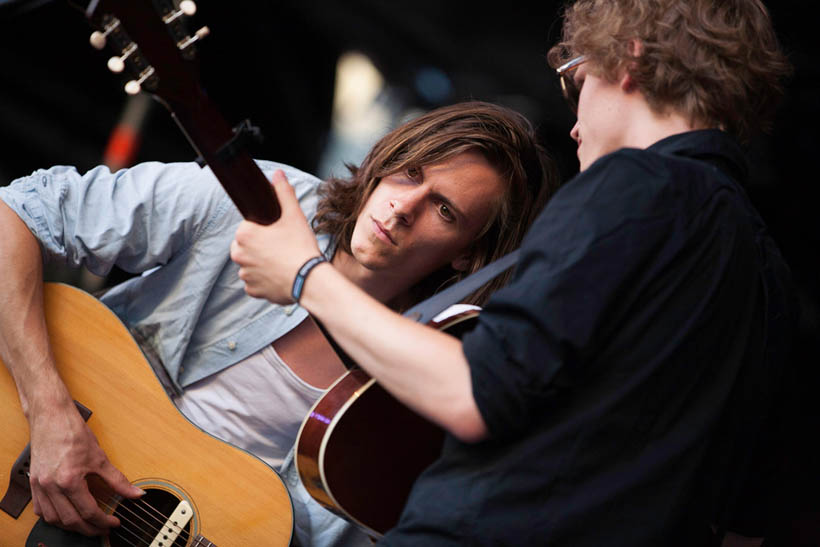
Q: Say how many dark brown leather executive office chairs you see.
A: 0